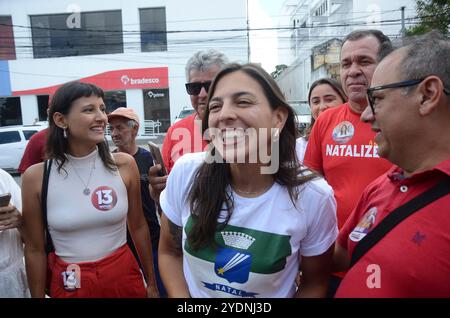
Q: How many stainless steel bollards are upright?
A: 0